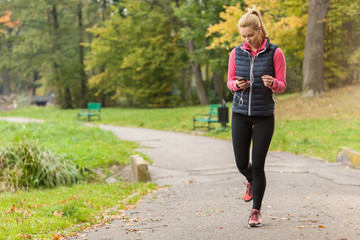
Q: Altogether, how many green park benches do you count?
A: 2